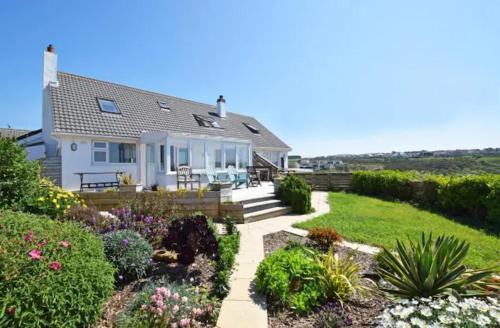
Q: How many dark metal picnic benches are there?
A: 1